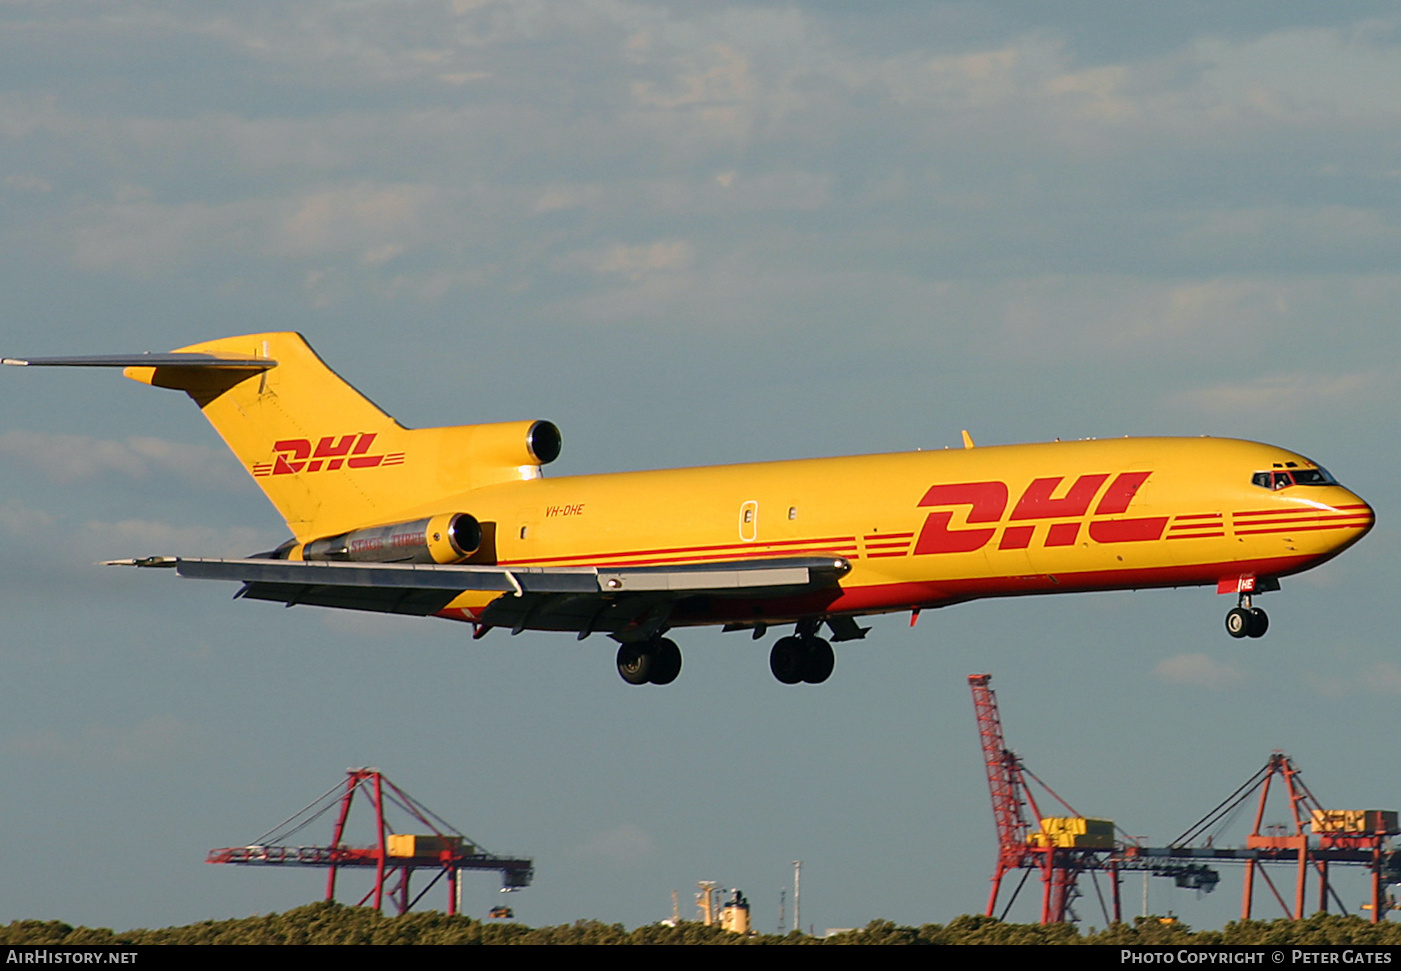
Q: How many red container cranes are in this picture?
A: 3